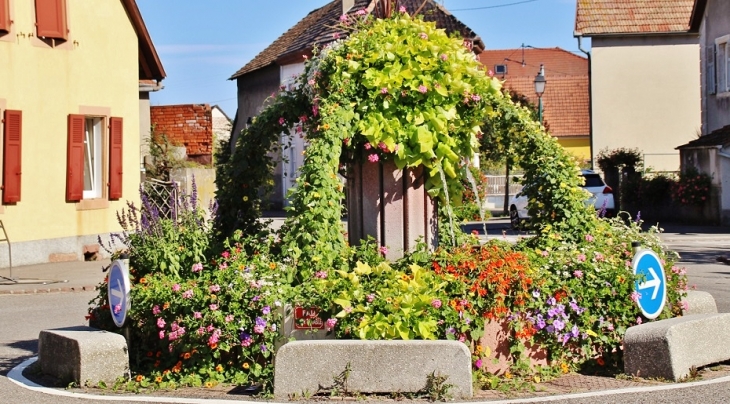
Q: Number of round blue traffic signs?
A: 2